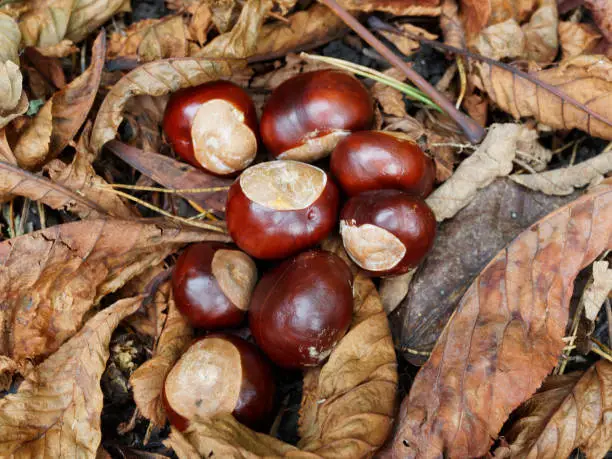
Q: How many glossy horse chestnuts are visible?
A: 8